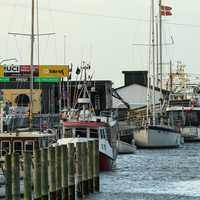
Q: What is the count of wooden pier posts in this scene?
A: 13